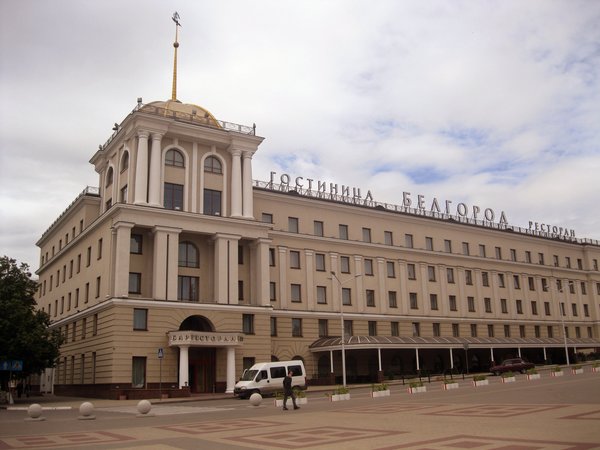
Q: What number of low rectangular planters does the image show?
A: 11